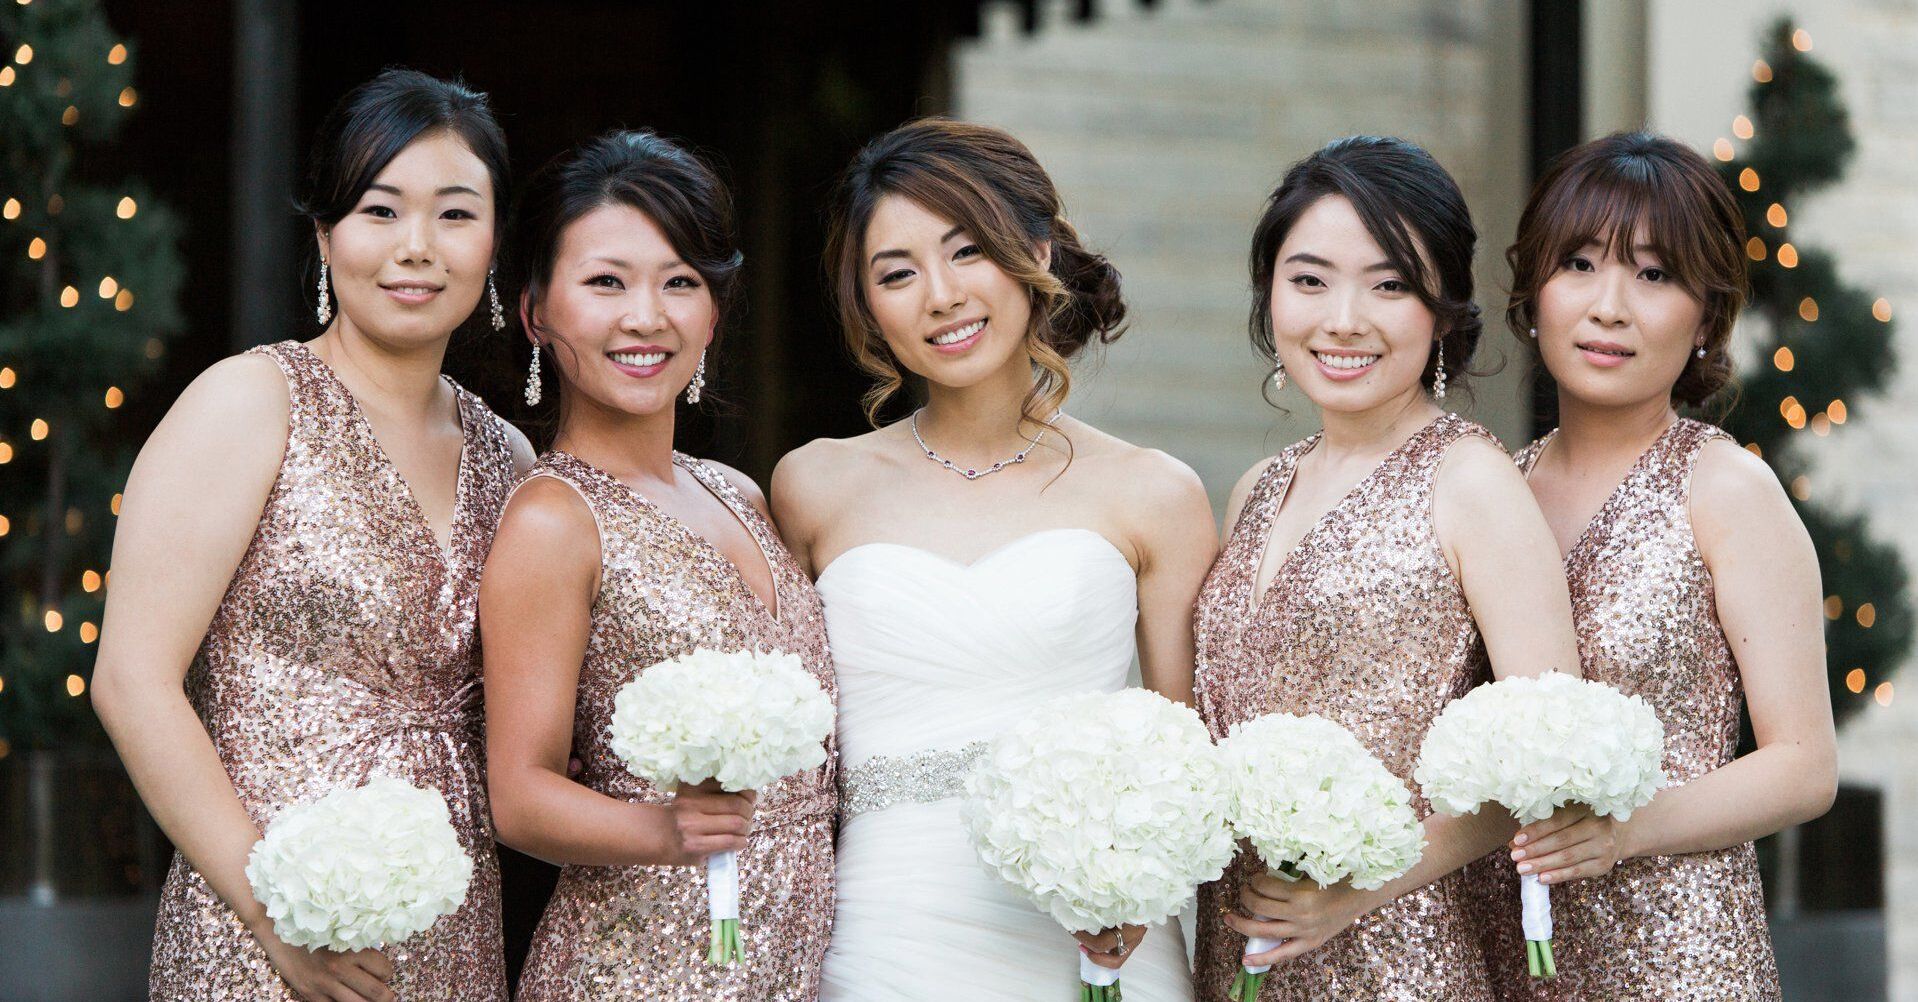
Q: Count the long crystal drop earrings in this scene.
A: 6